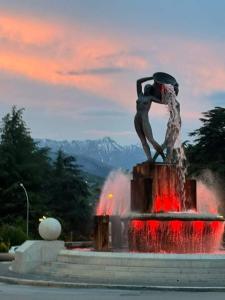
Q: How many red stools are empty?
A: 0